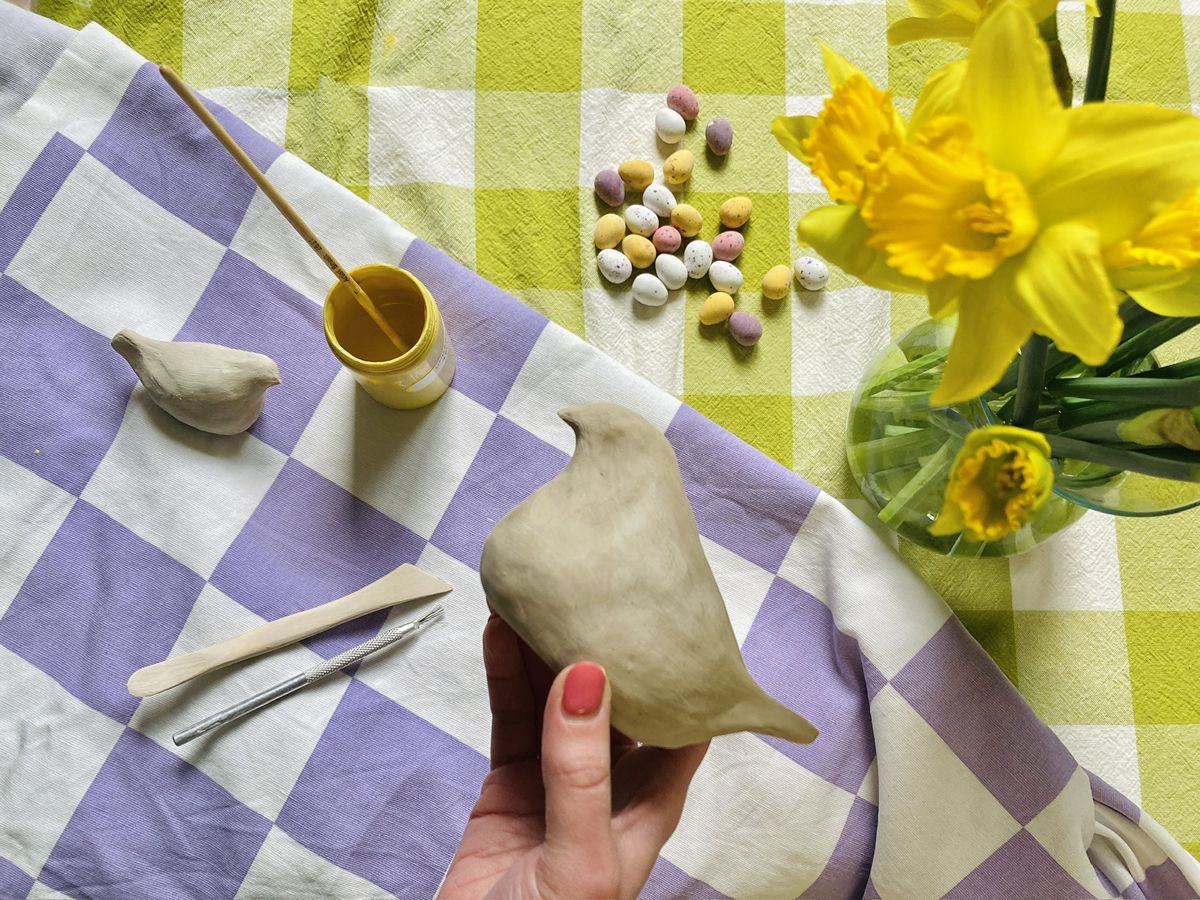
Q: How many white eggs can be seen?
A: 9